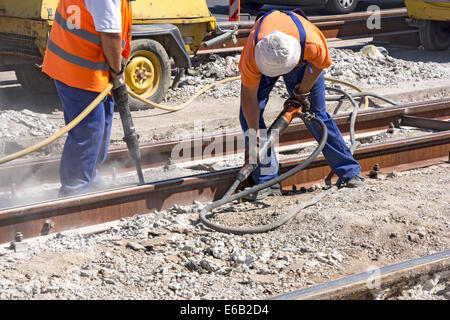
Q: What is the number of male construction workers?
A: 2